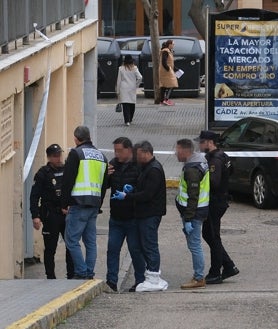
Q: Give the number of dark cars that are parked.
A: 1